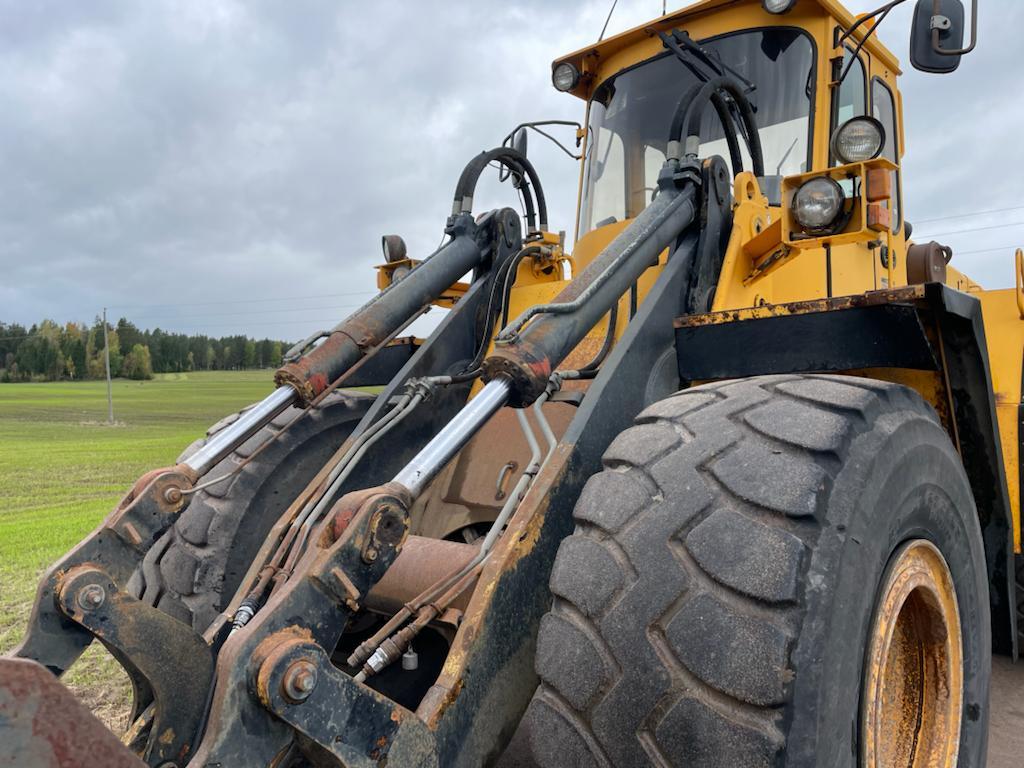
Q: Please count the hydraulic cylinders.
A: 2